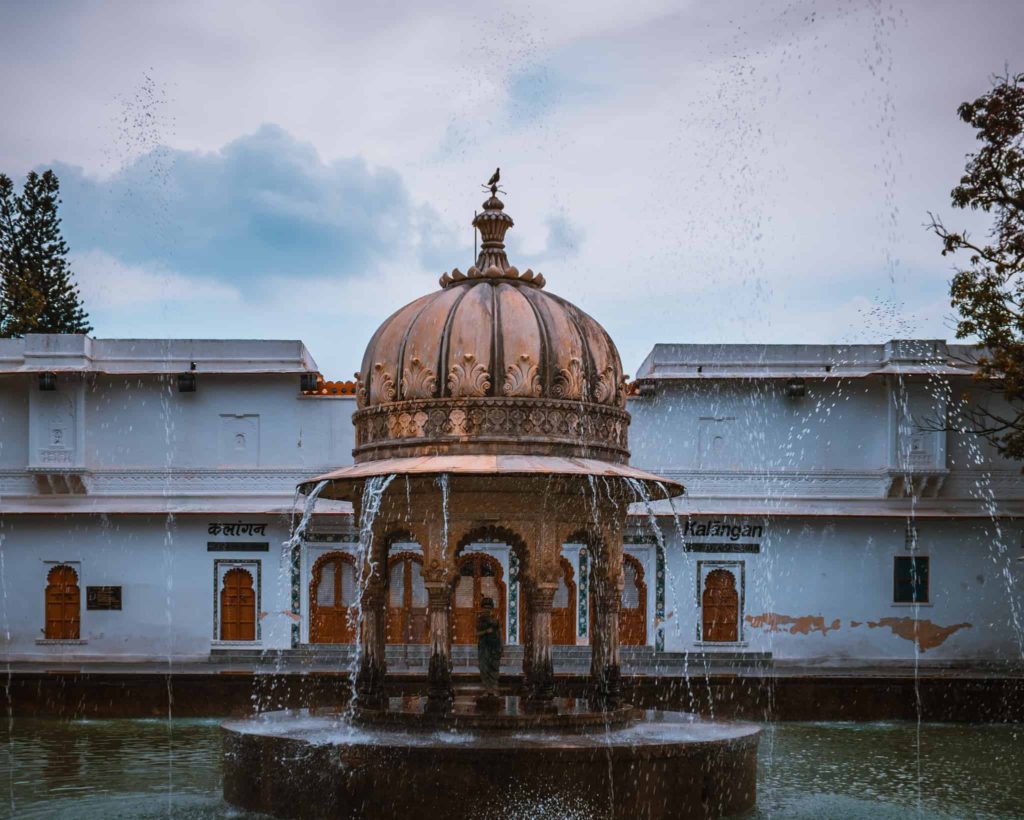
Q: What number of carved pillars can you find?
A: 4